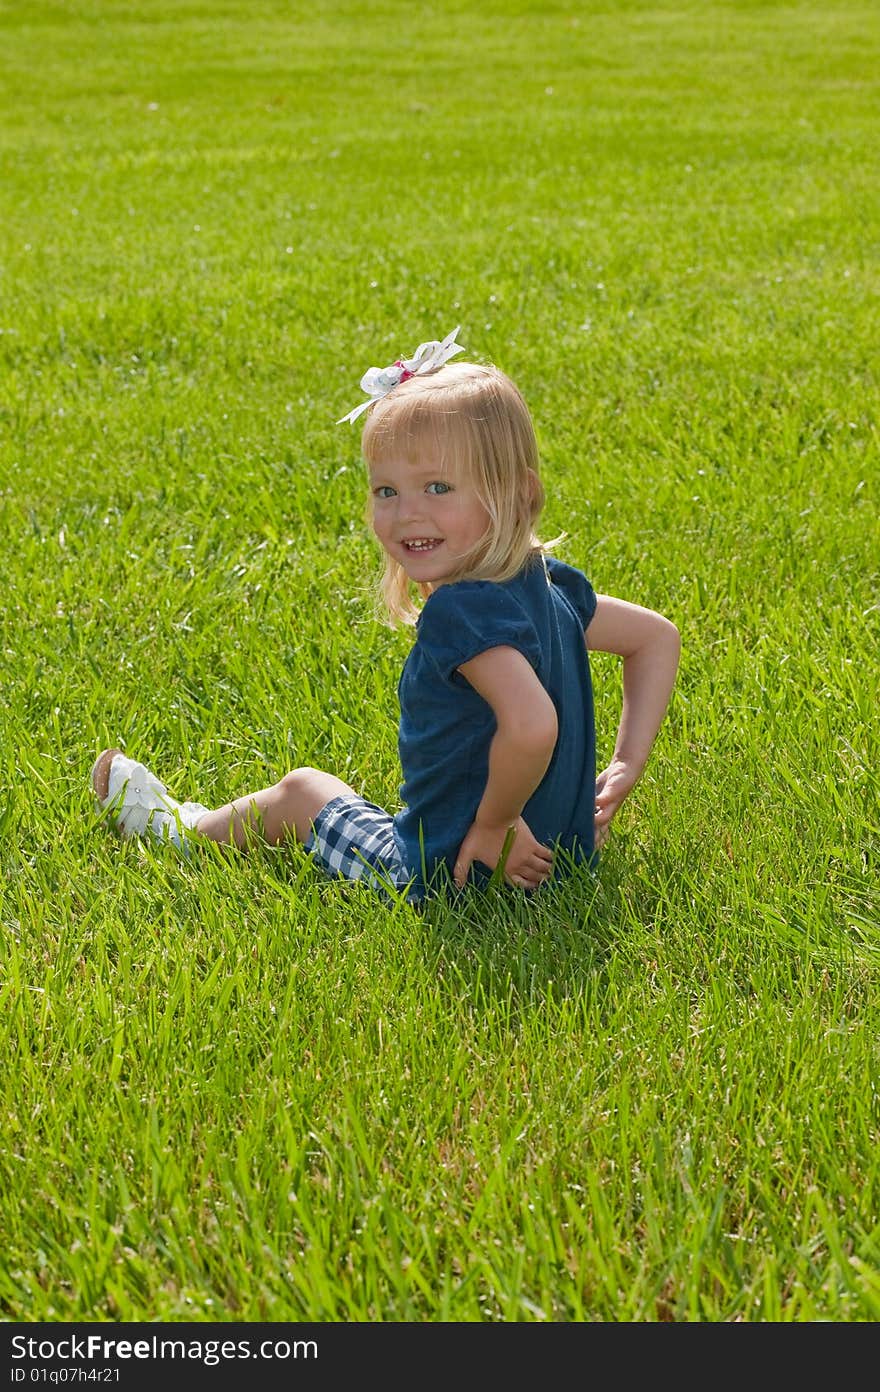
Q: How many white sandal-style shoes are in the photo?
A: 1